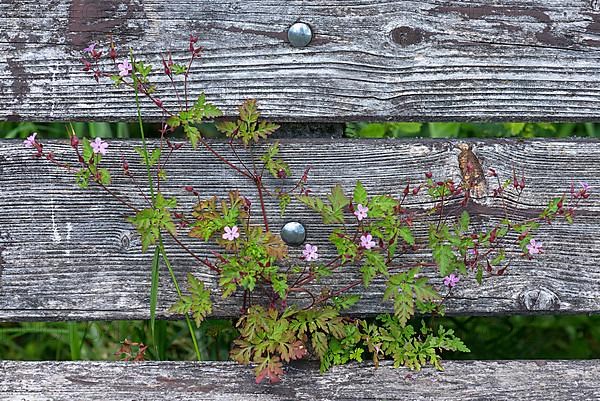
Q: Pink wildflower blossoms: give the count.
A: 11